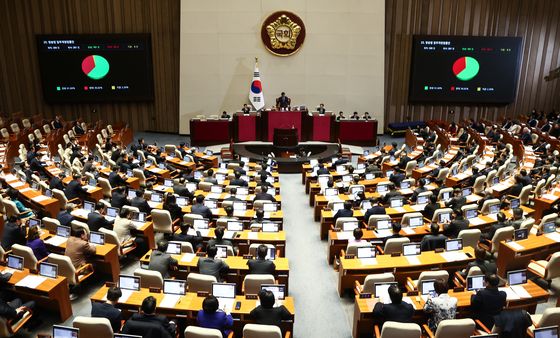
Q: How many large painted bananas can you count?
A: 0